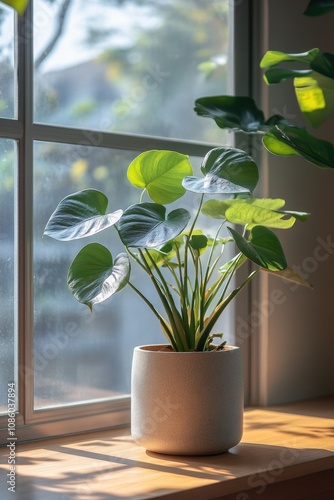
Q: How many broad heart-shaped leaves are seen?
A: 6